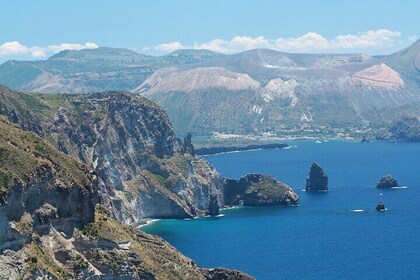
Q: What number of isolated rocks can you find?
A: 3